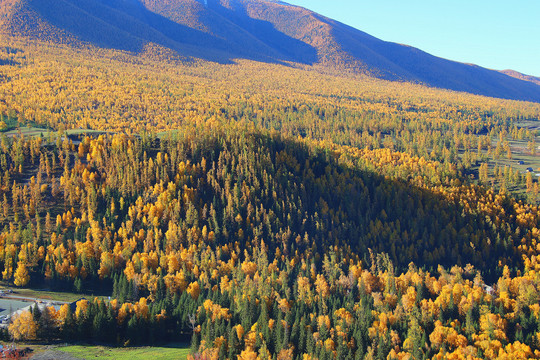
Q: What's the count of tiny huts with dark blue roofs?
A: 2